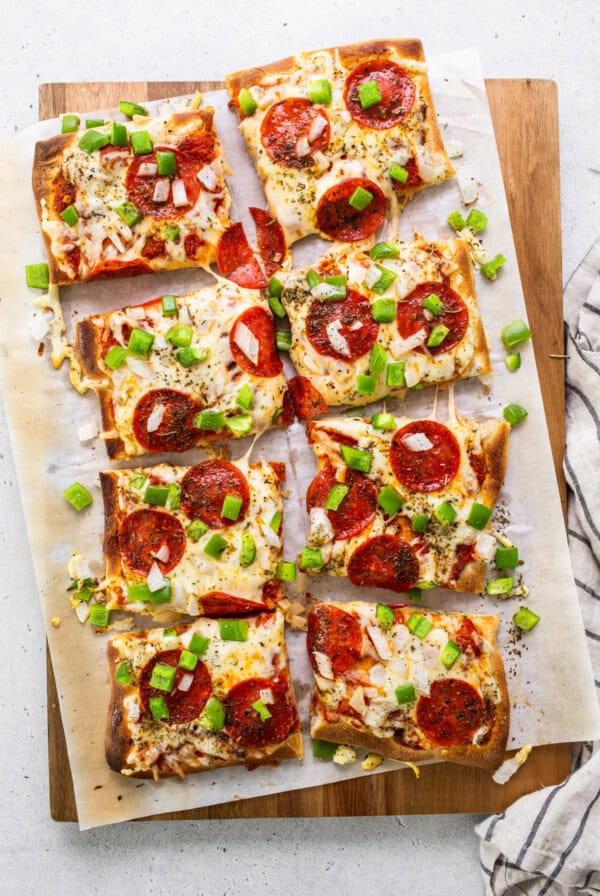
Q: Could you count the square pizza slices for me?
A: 8